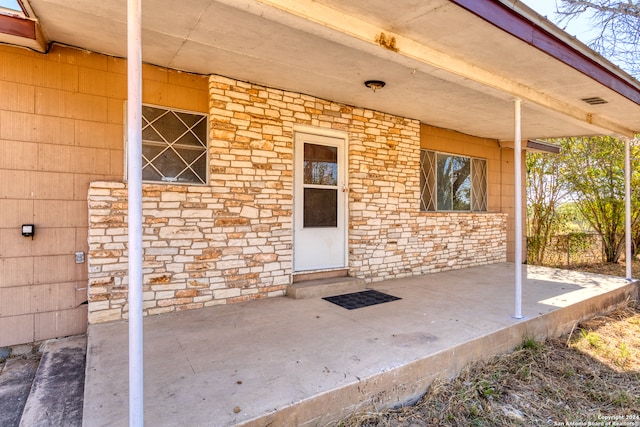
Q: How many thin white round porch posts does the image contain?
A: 3